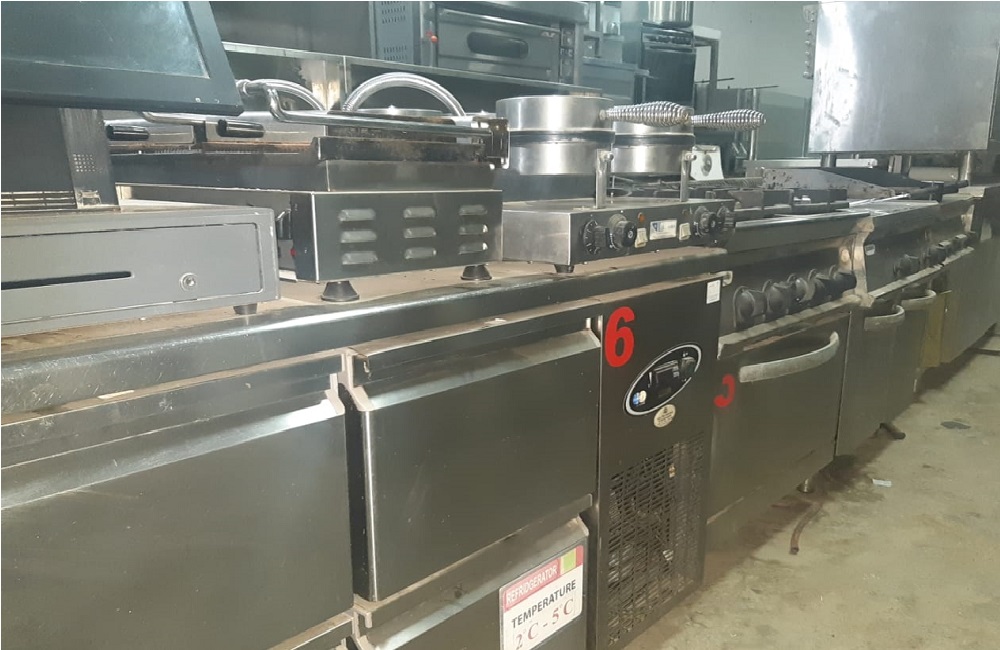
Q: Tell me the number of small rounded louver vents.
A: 9